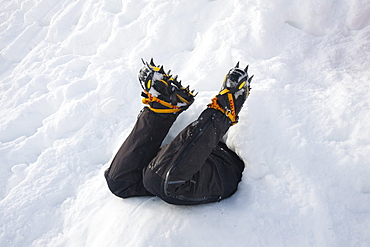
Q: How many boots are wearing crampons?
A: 2